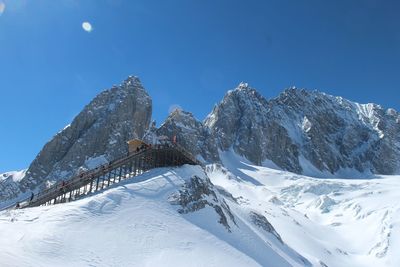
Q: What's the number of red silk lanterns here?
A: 0